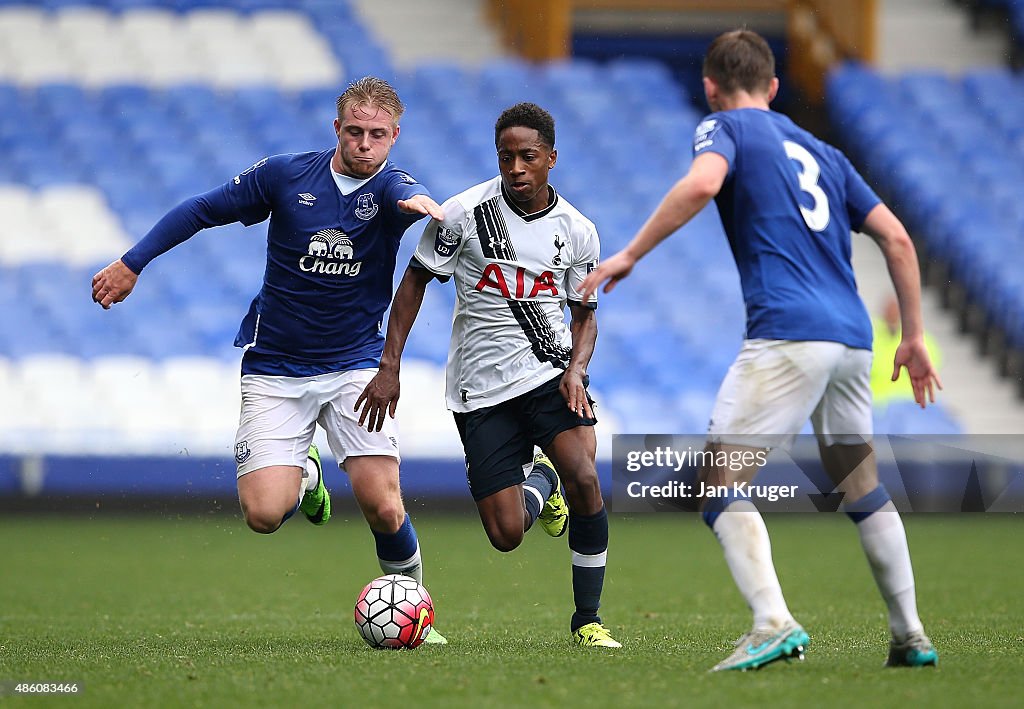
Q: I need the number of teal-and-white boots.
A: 2